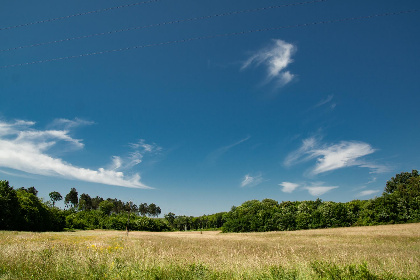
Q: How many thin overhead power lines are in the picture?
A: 3